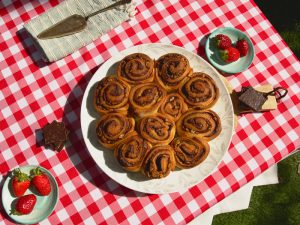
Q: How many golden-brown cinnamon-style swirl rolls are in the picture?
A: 12